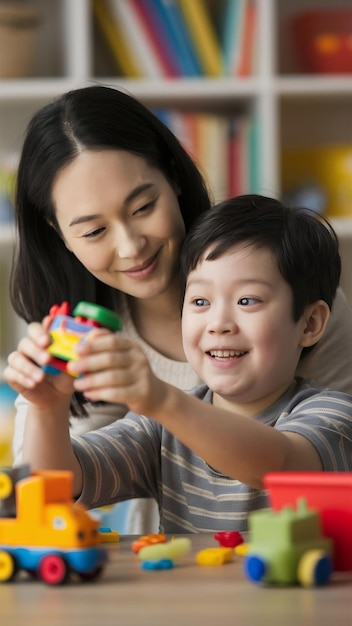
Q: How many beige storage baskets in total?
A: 1